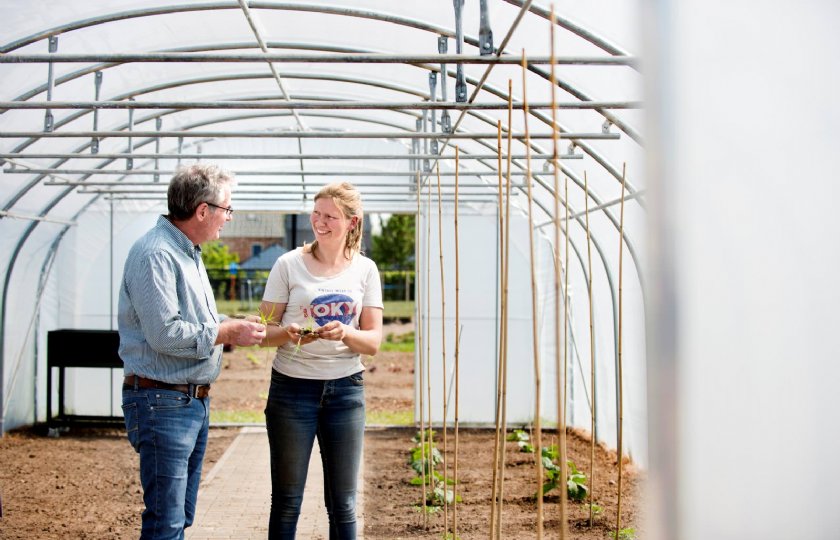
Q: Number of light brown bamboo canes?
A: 11